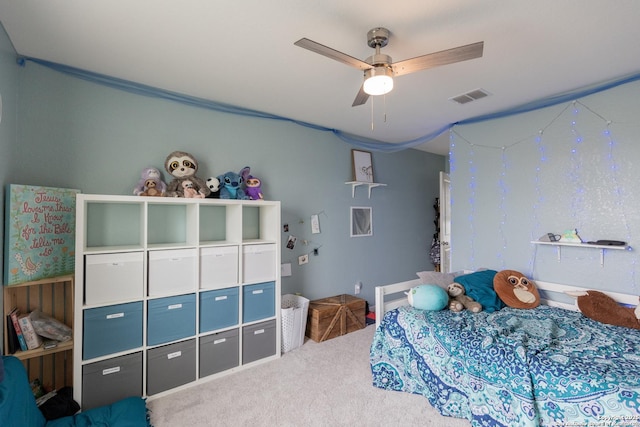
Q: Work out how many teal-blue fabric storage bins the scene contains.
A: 4